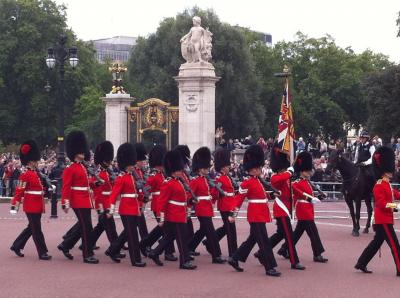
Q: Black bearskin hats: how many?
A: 14